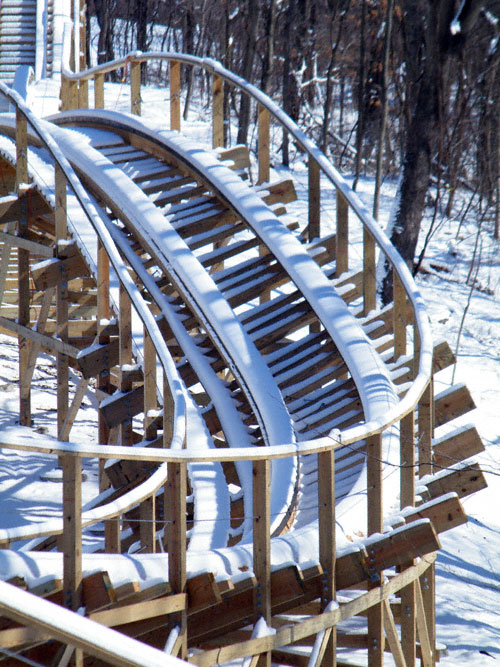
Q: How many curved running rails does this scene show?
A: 2